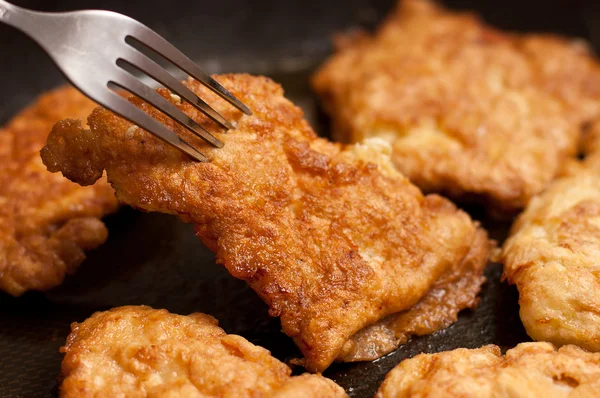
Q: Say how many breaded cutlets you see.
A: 6